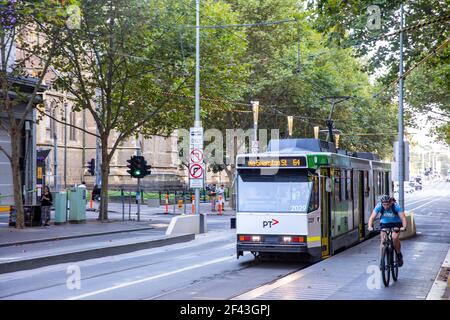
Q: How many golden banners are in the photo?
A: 4